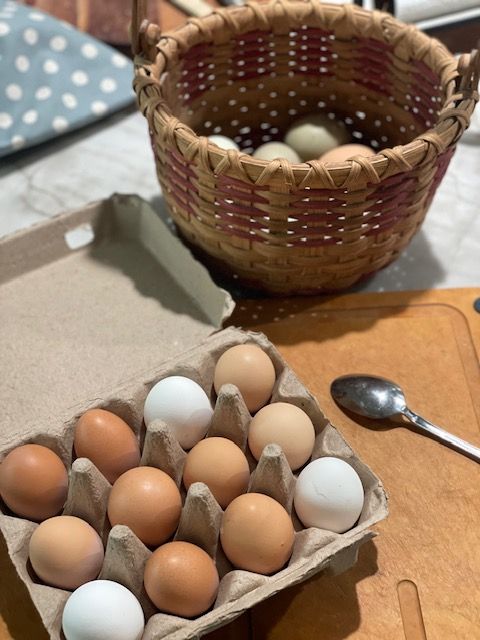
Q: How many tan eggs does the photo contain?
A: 10